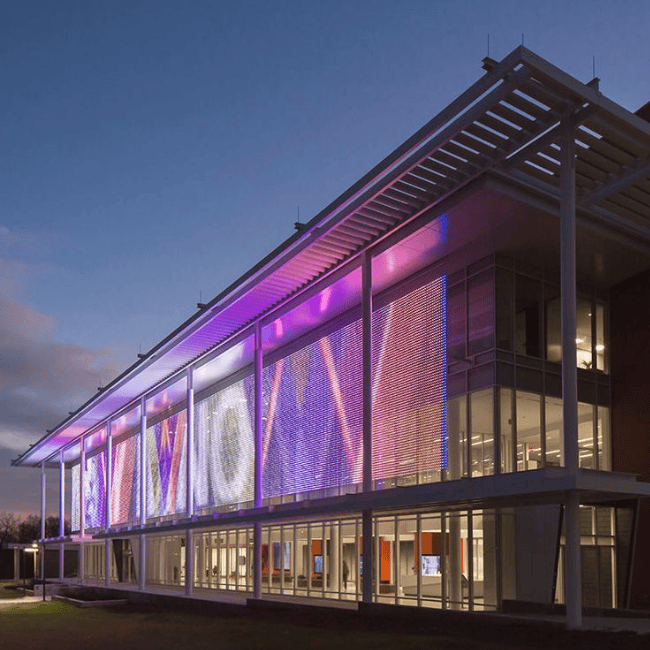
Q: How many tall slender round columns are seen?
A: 9